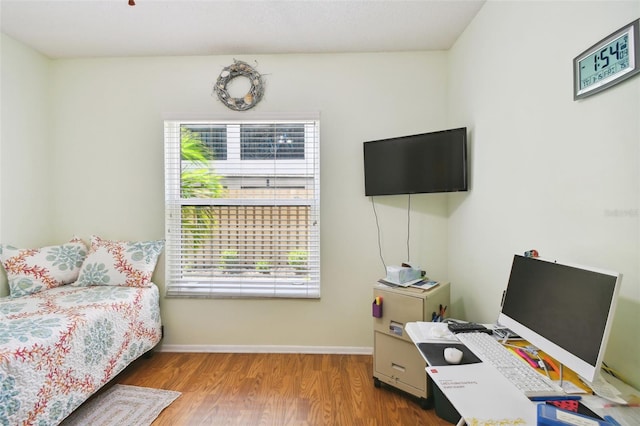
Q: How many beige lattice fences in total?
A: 1